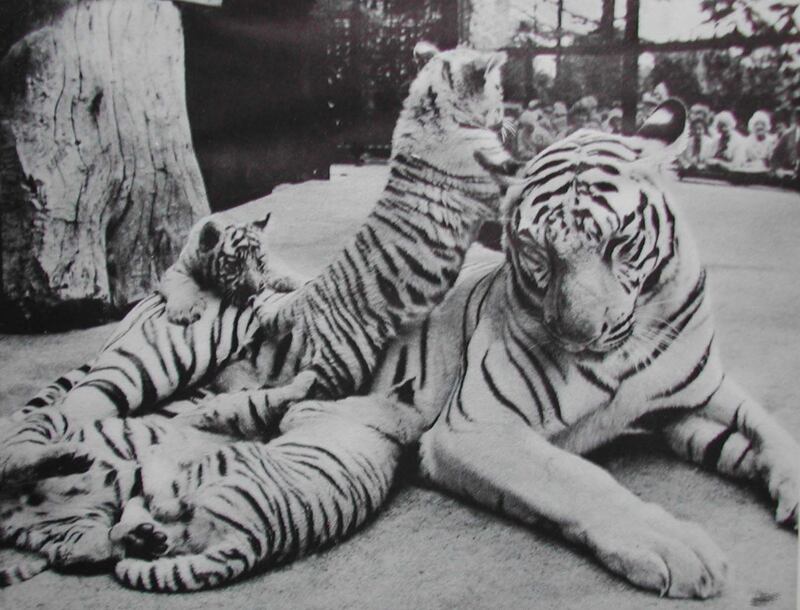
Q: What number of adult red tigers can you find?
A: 0